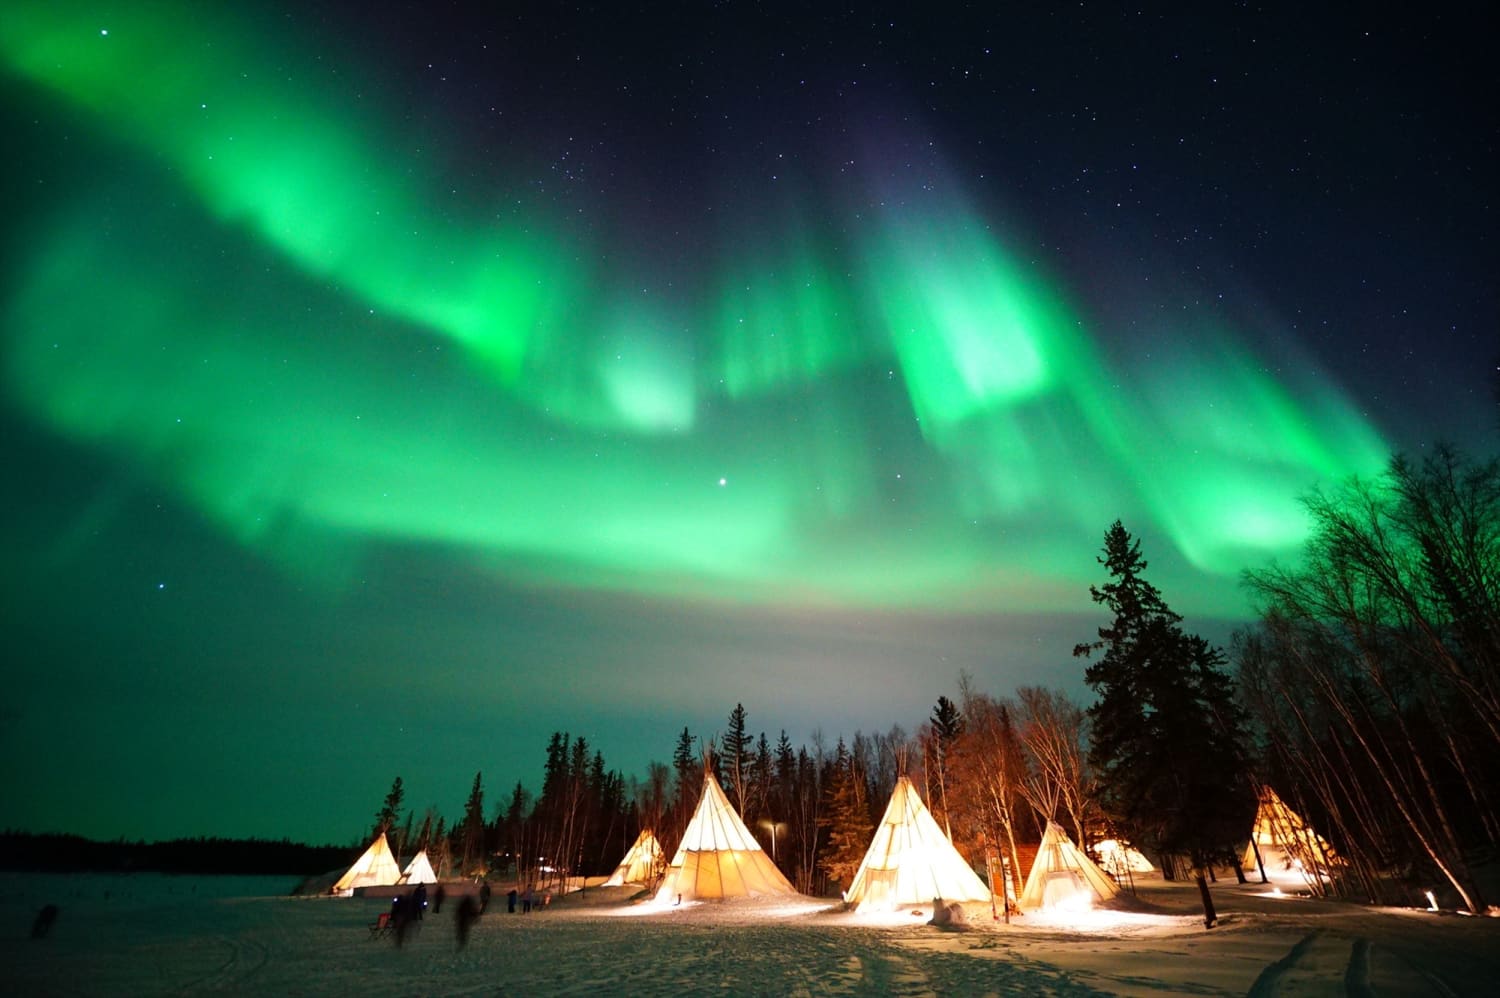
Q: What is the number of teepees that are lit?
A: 8